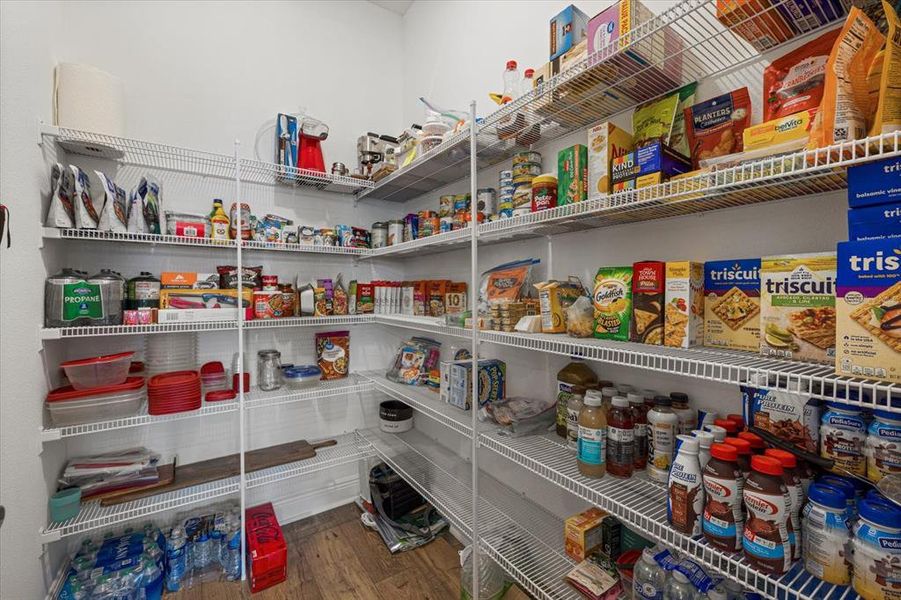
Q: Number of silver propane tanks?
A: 2